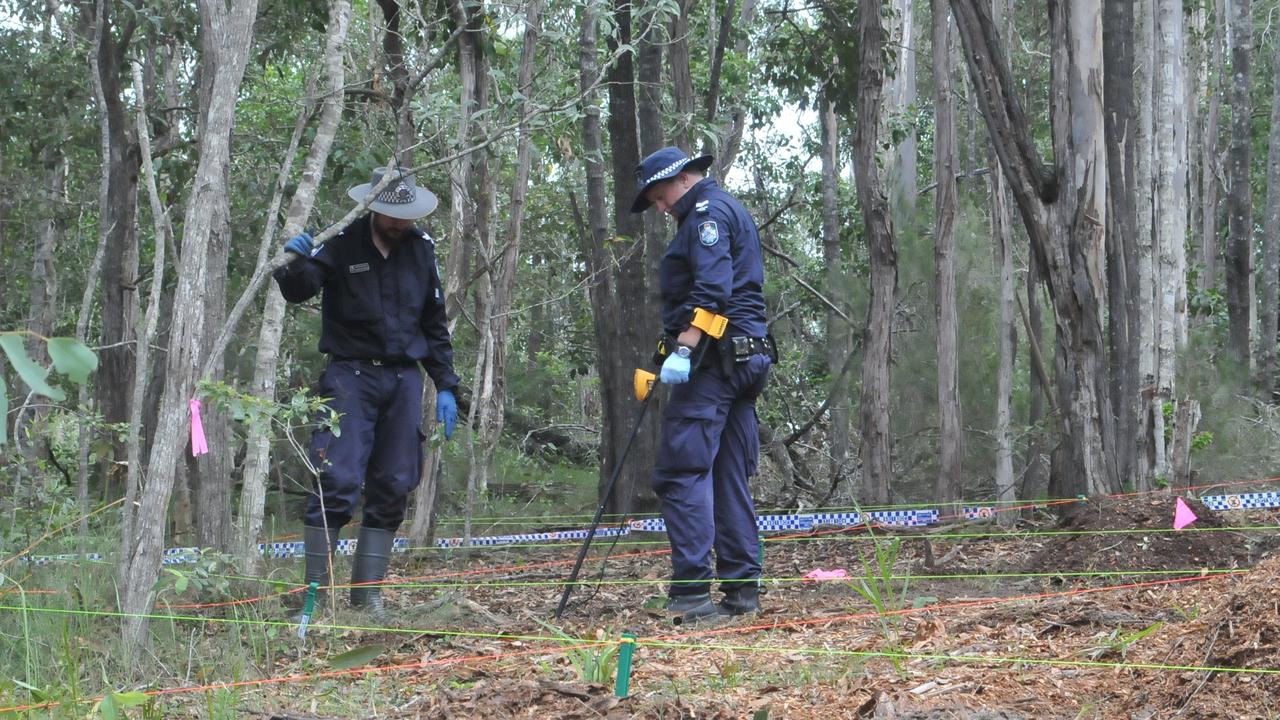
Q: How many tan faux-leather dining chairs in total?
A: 0